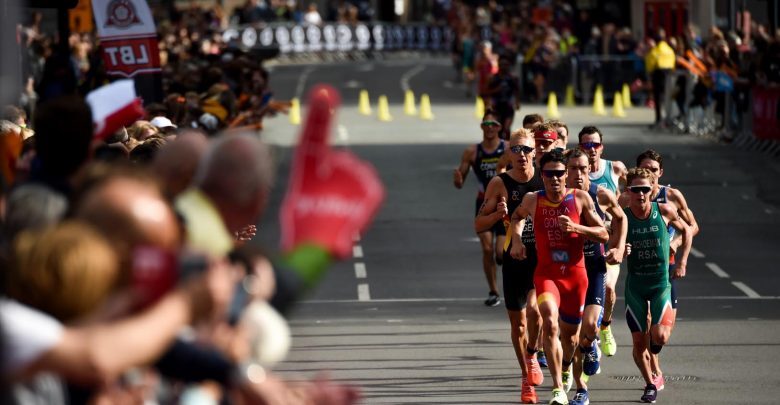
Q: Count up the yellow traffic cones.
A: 11